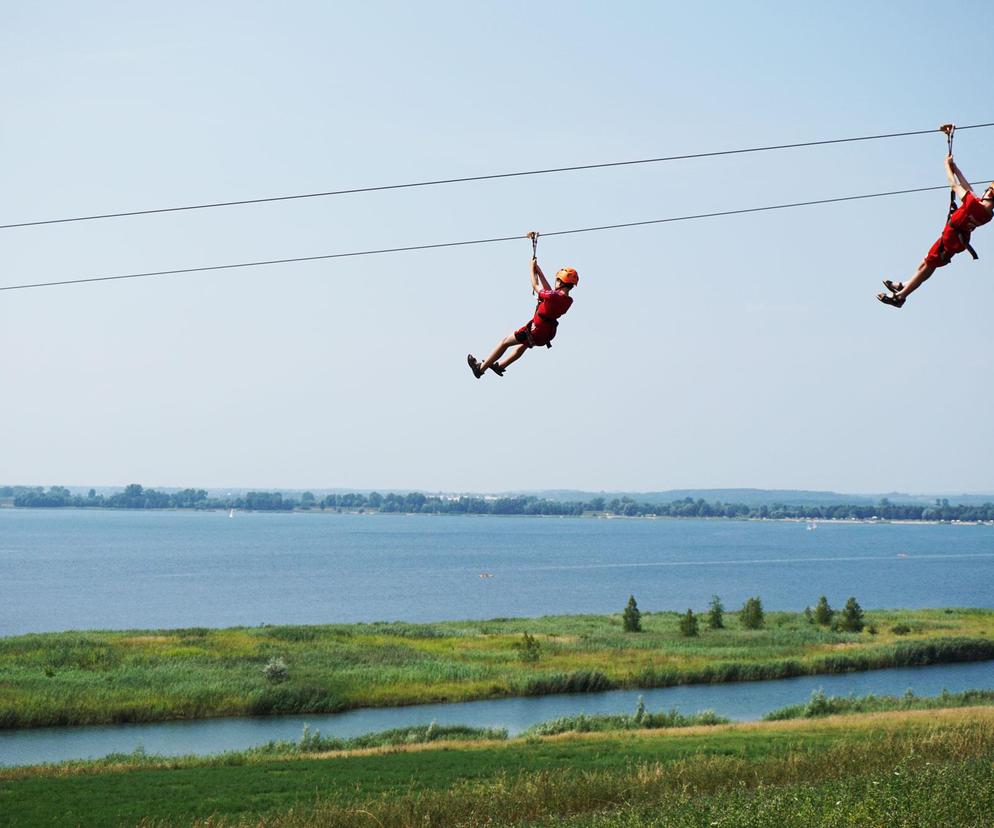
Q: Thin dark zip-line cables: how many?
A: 2